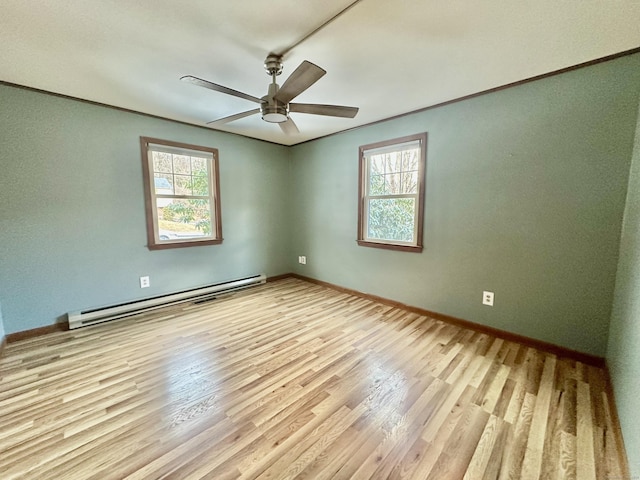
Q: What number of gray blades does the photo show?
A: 5